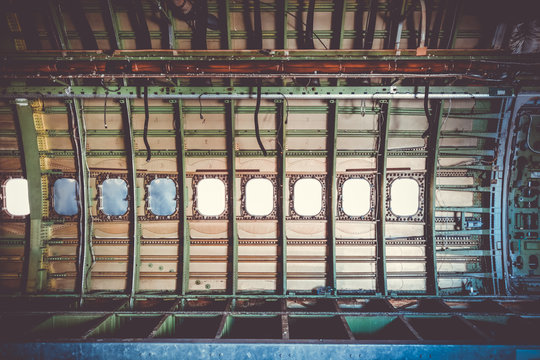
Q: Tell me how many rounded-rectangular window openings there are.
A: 9